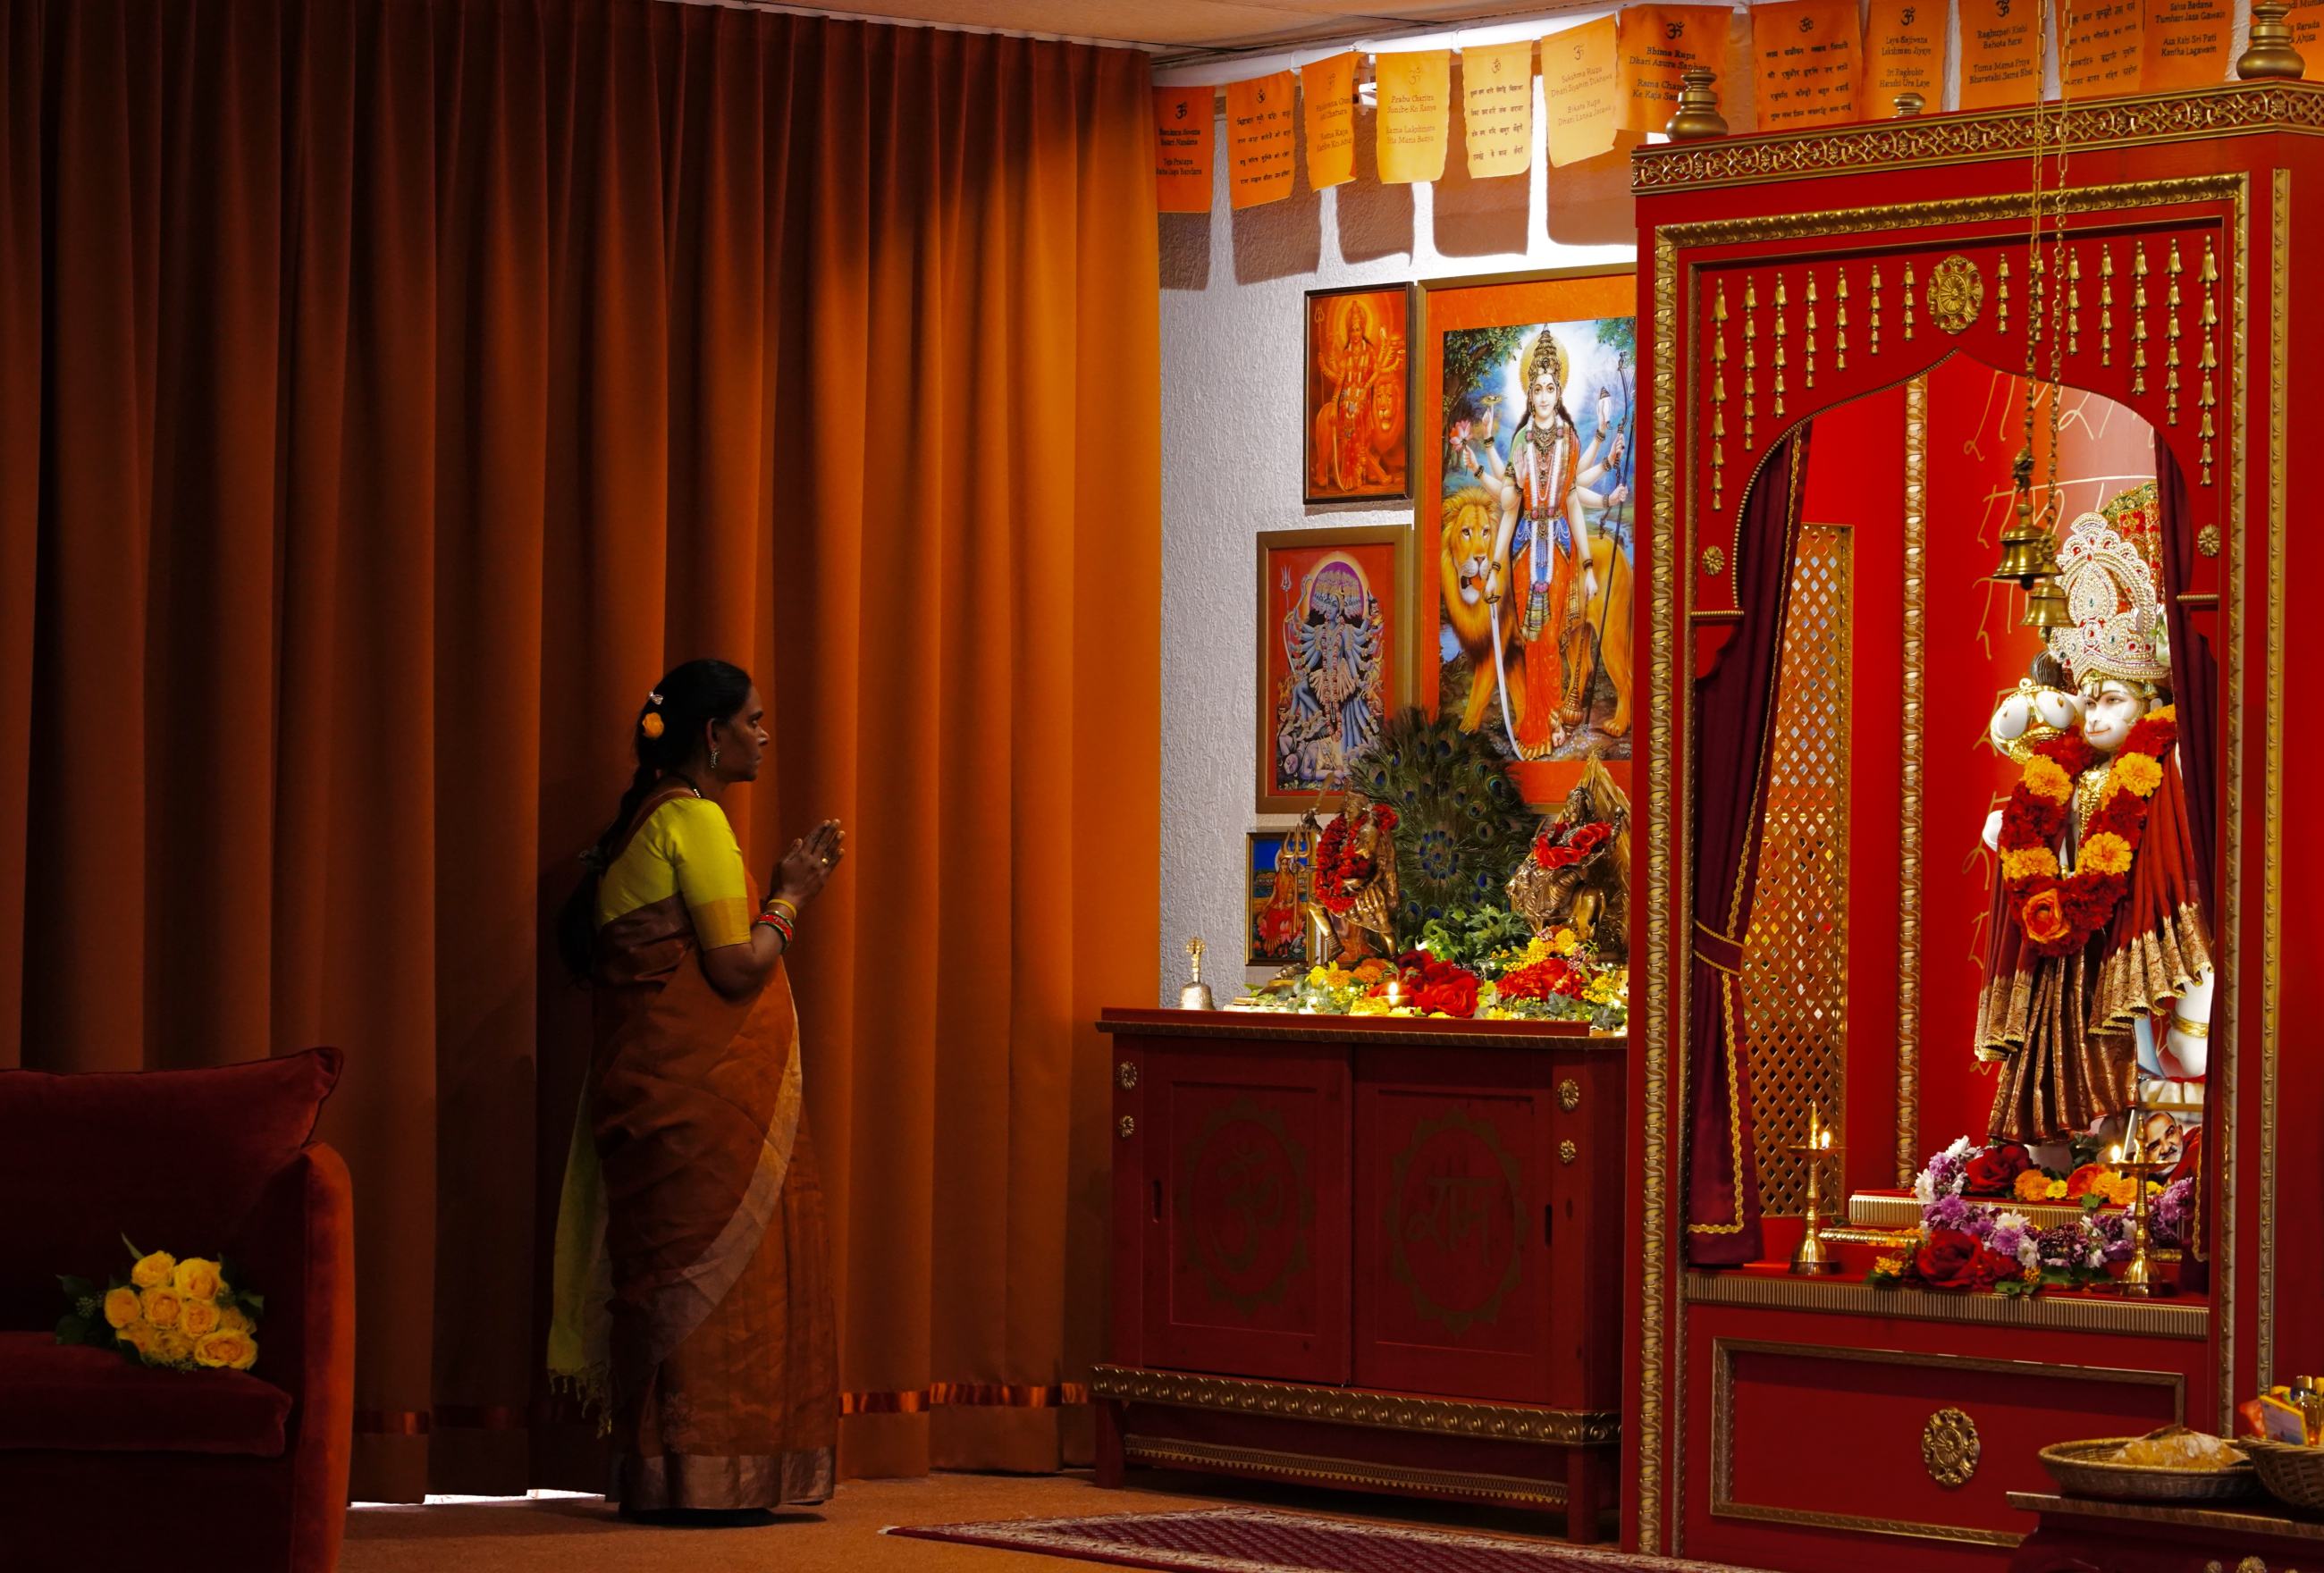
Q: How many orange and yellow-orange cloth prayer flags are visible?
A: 13